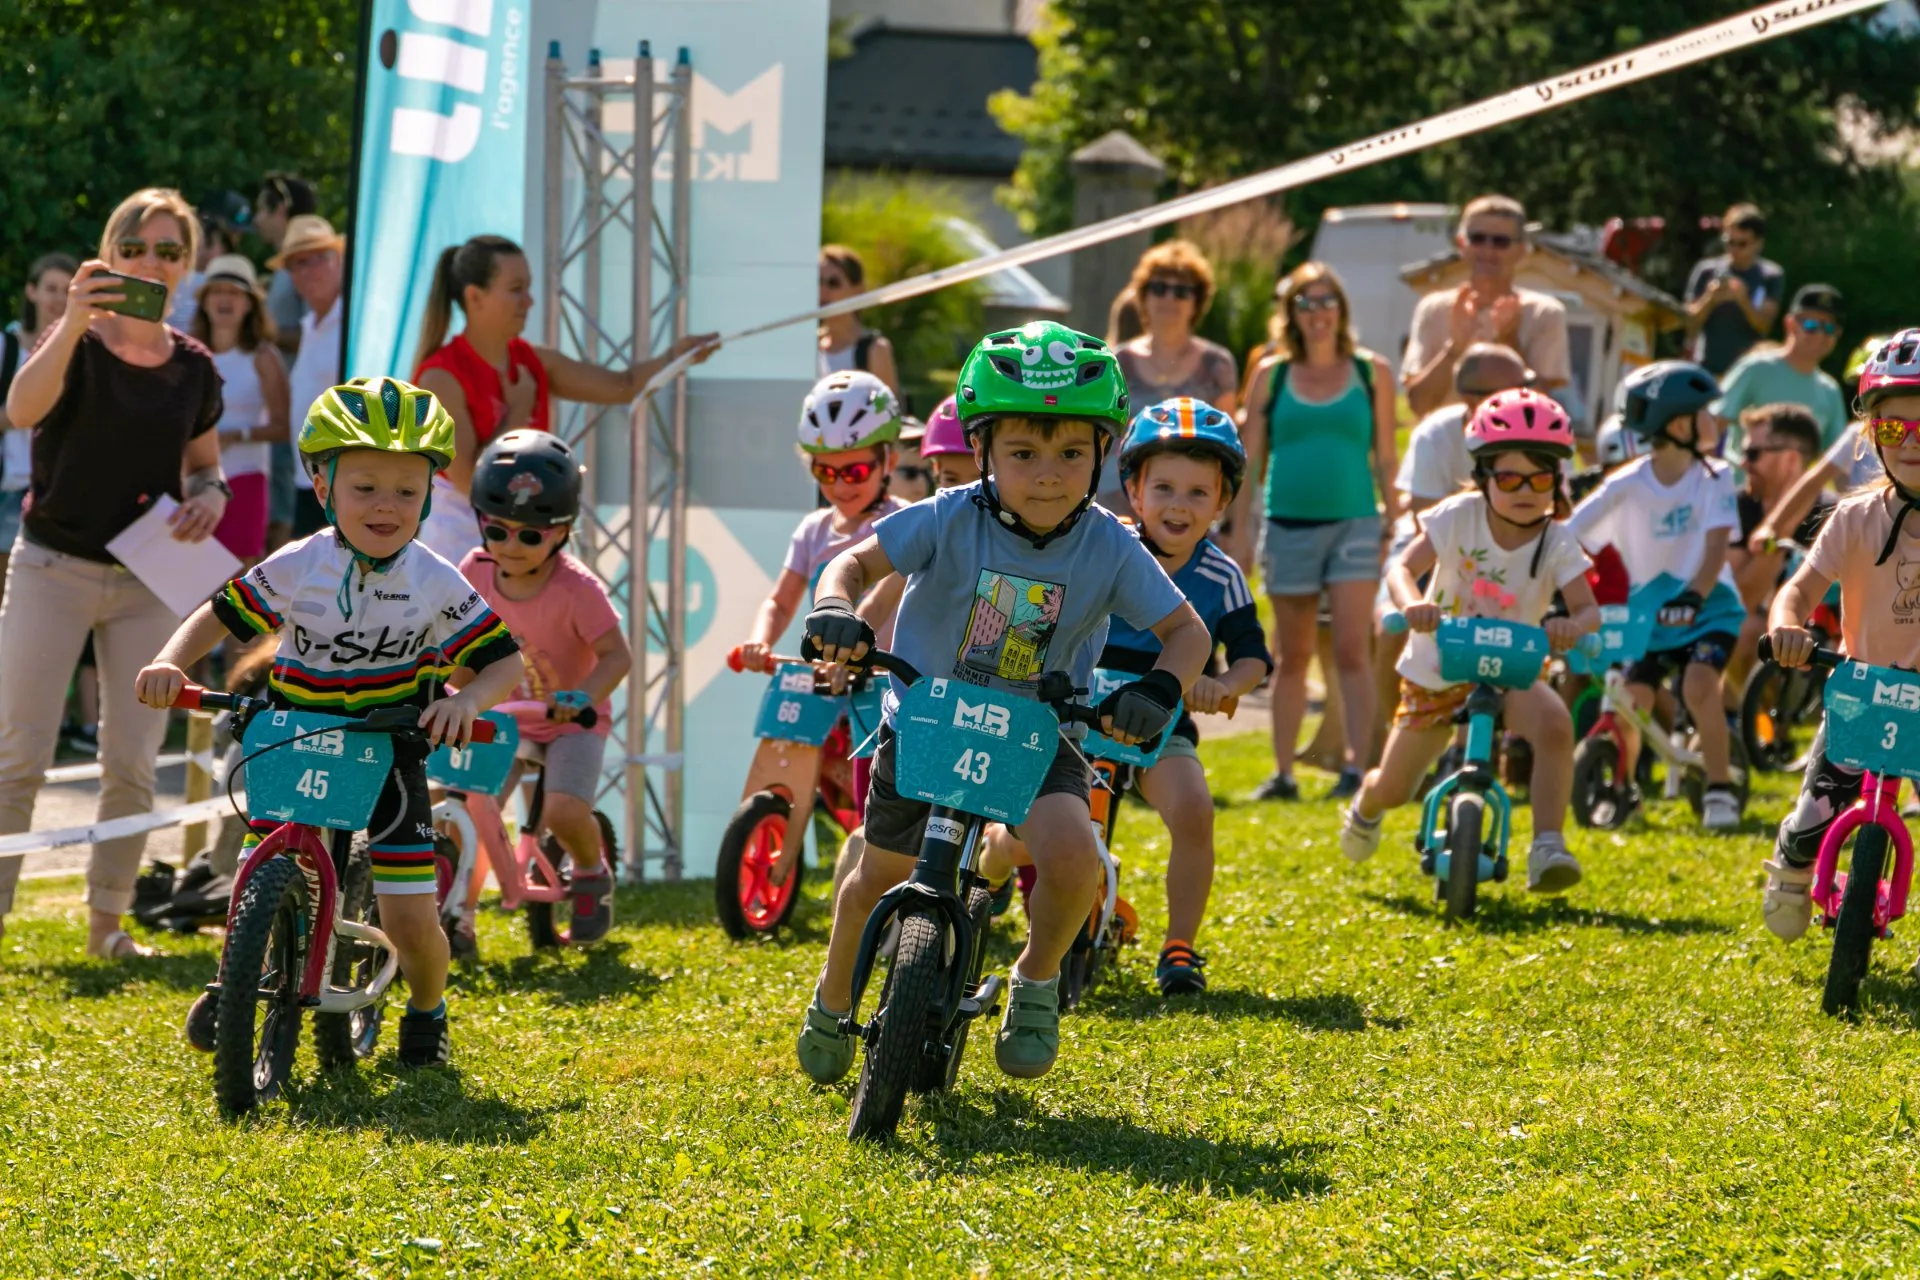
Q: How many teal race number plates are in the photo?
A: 9